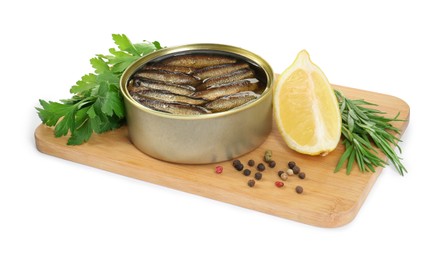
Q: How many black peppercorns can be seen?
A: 13